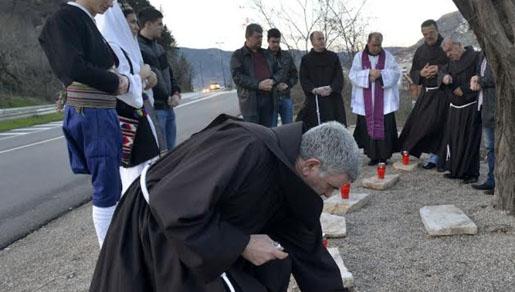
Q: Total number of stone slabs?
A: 6